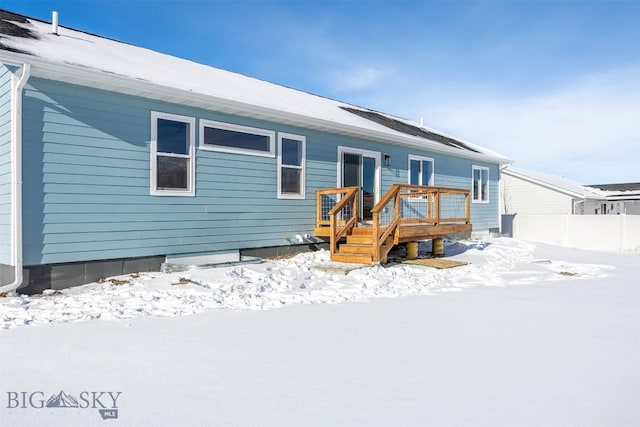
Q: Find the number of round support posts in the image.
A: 2